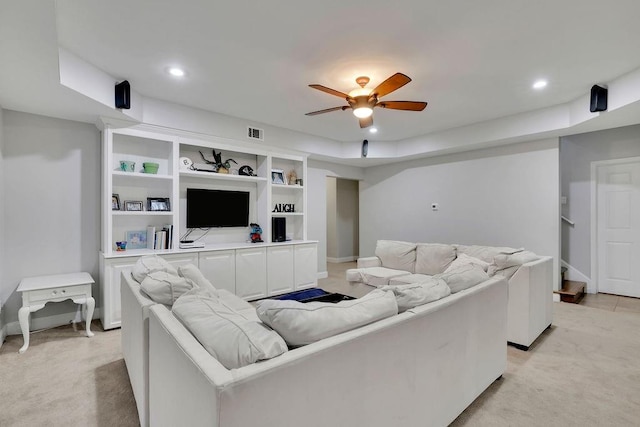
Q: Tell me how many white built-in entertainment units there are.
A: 1